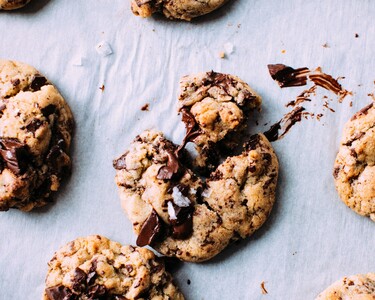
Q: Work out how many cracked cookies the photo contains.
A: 1